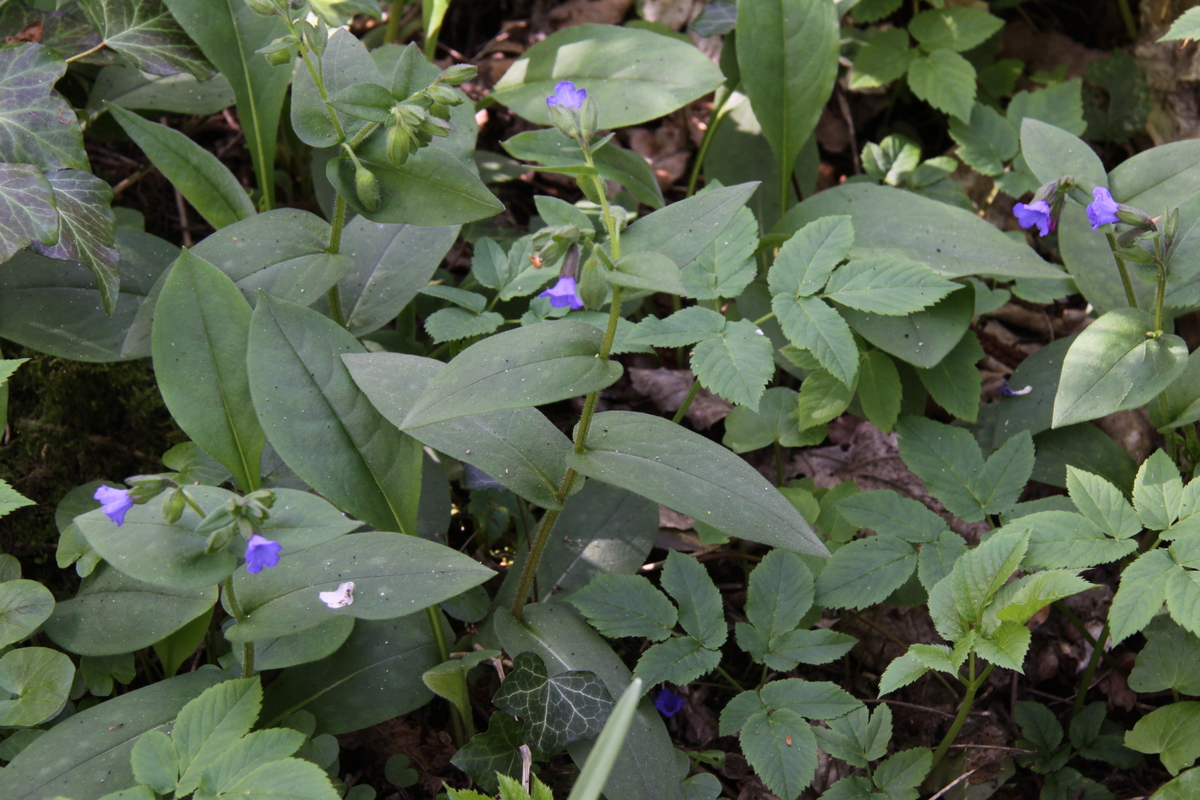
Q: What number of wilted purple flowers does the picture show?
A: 1